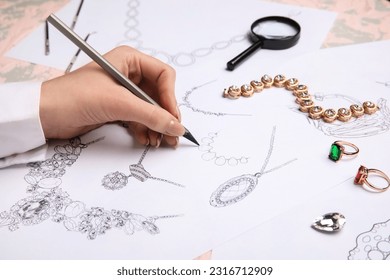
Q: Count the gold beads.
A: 14